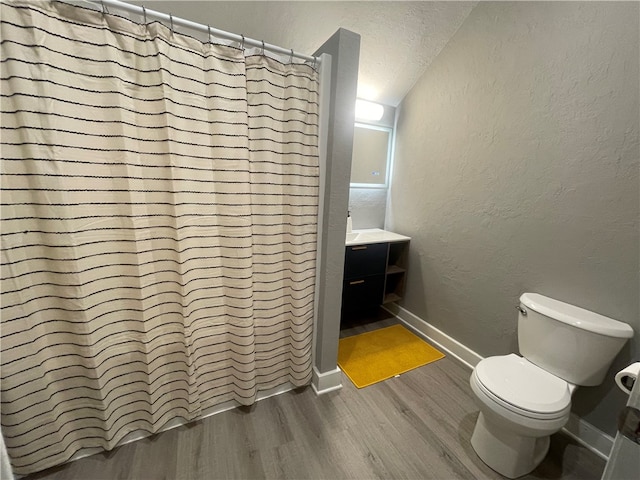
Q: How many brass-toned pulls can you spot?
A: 2